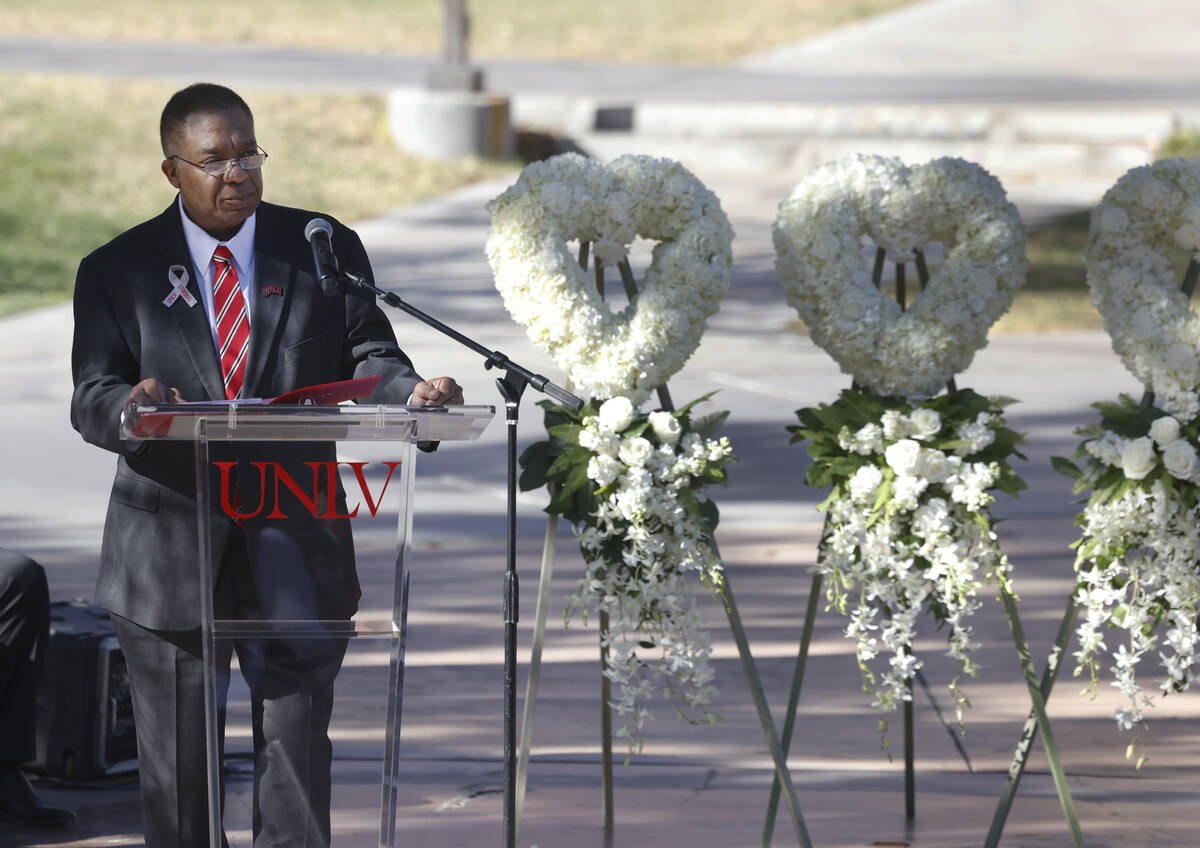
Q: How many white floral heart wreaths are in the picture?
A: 3